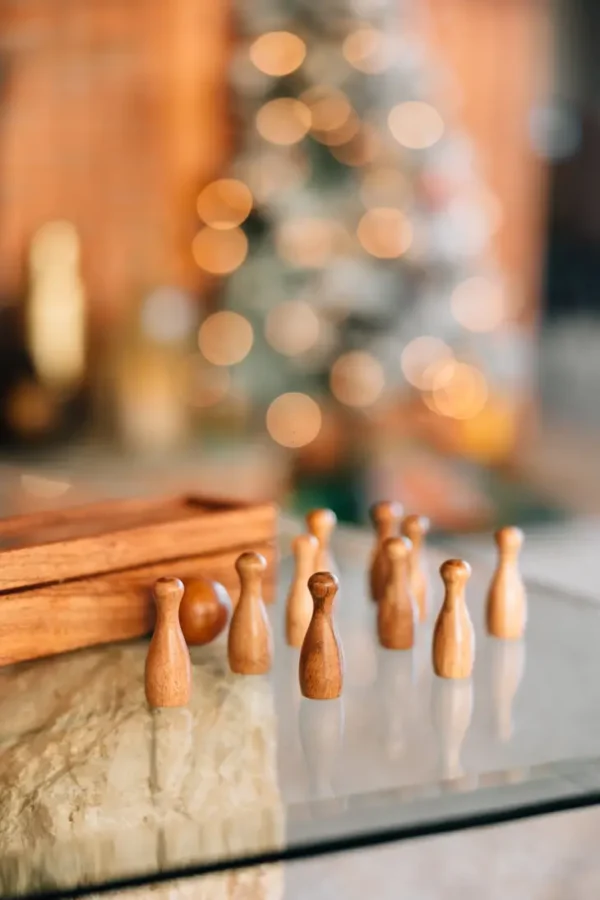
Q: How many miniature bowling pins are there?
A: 10